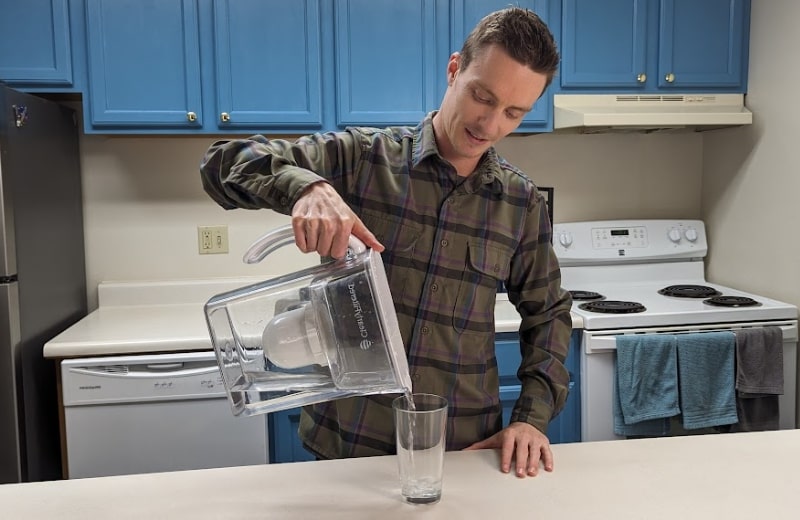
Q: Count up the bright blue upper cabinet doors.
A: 7